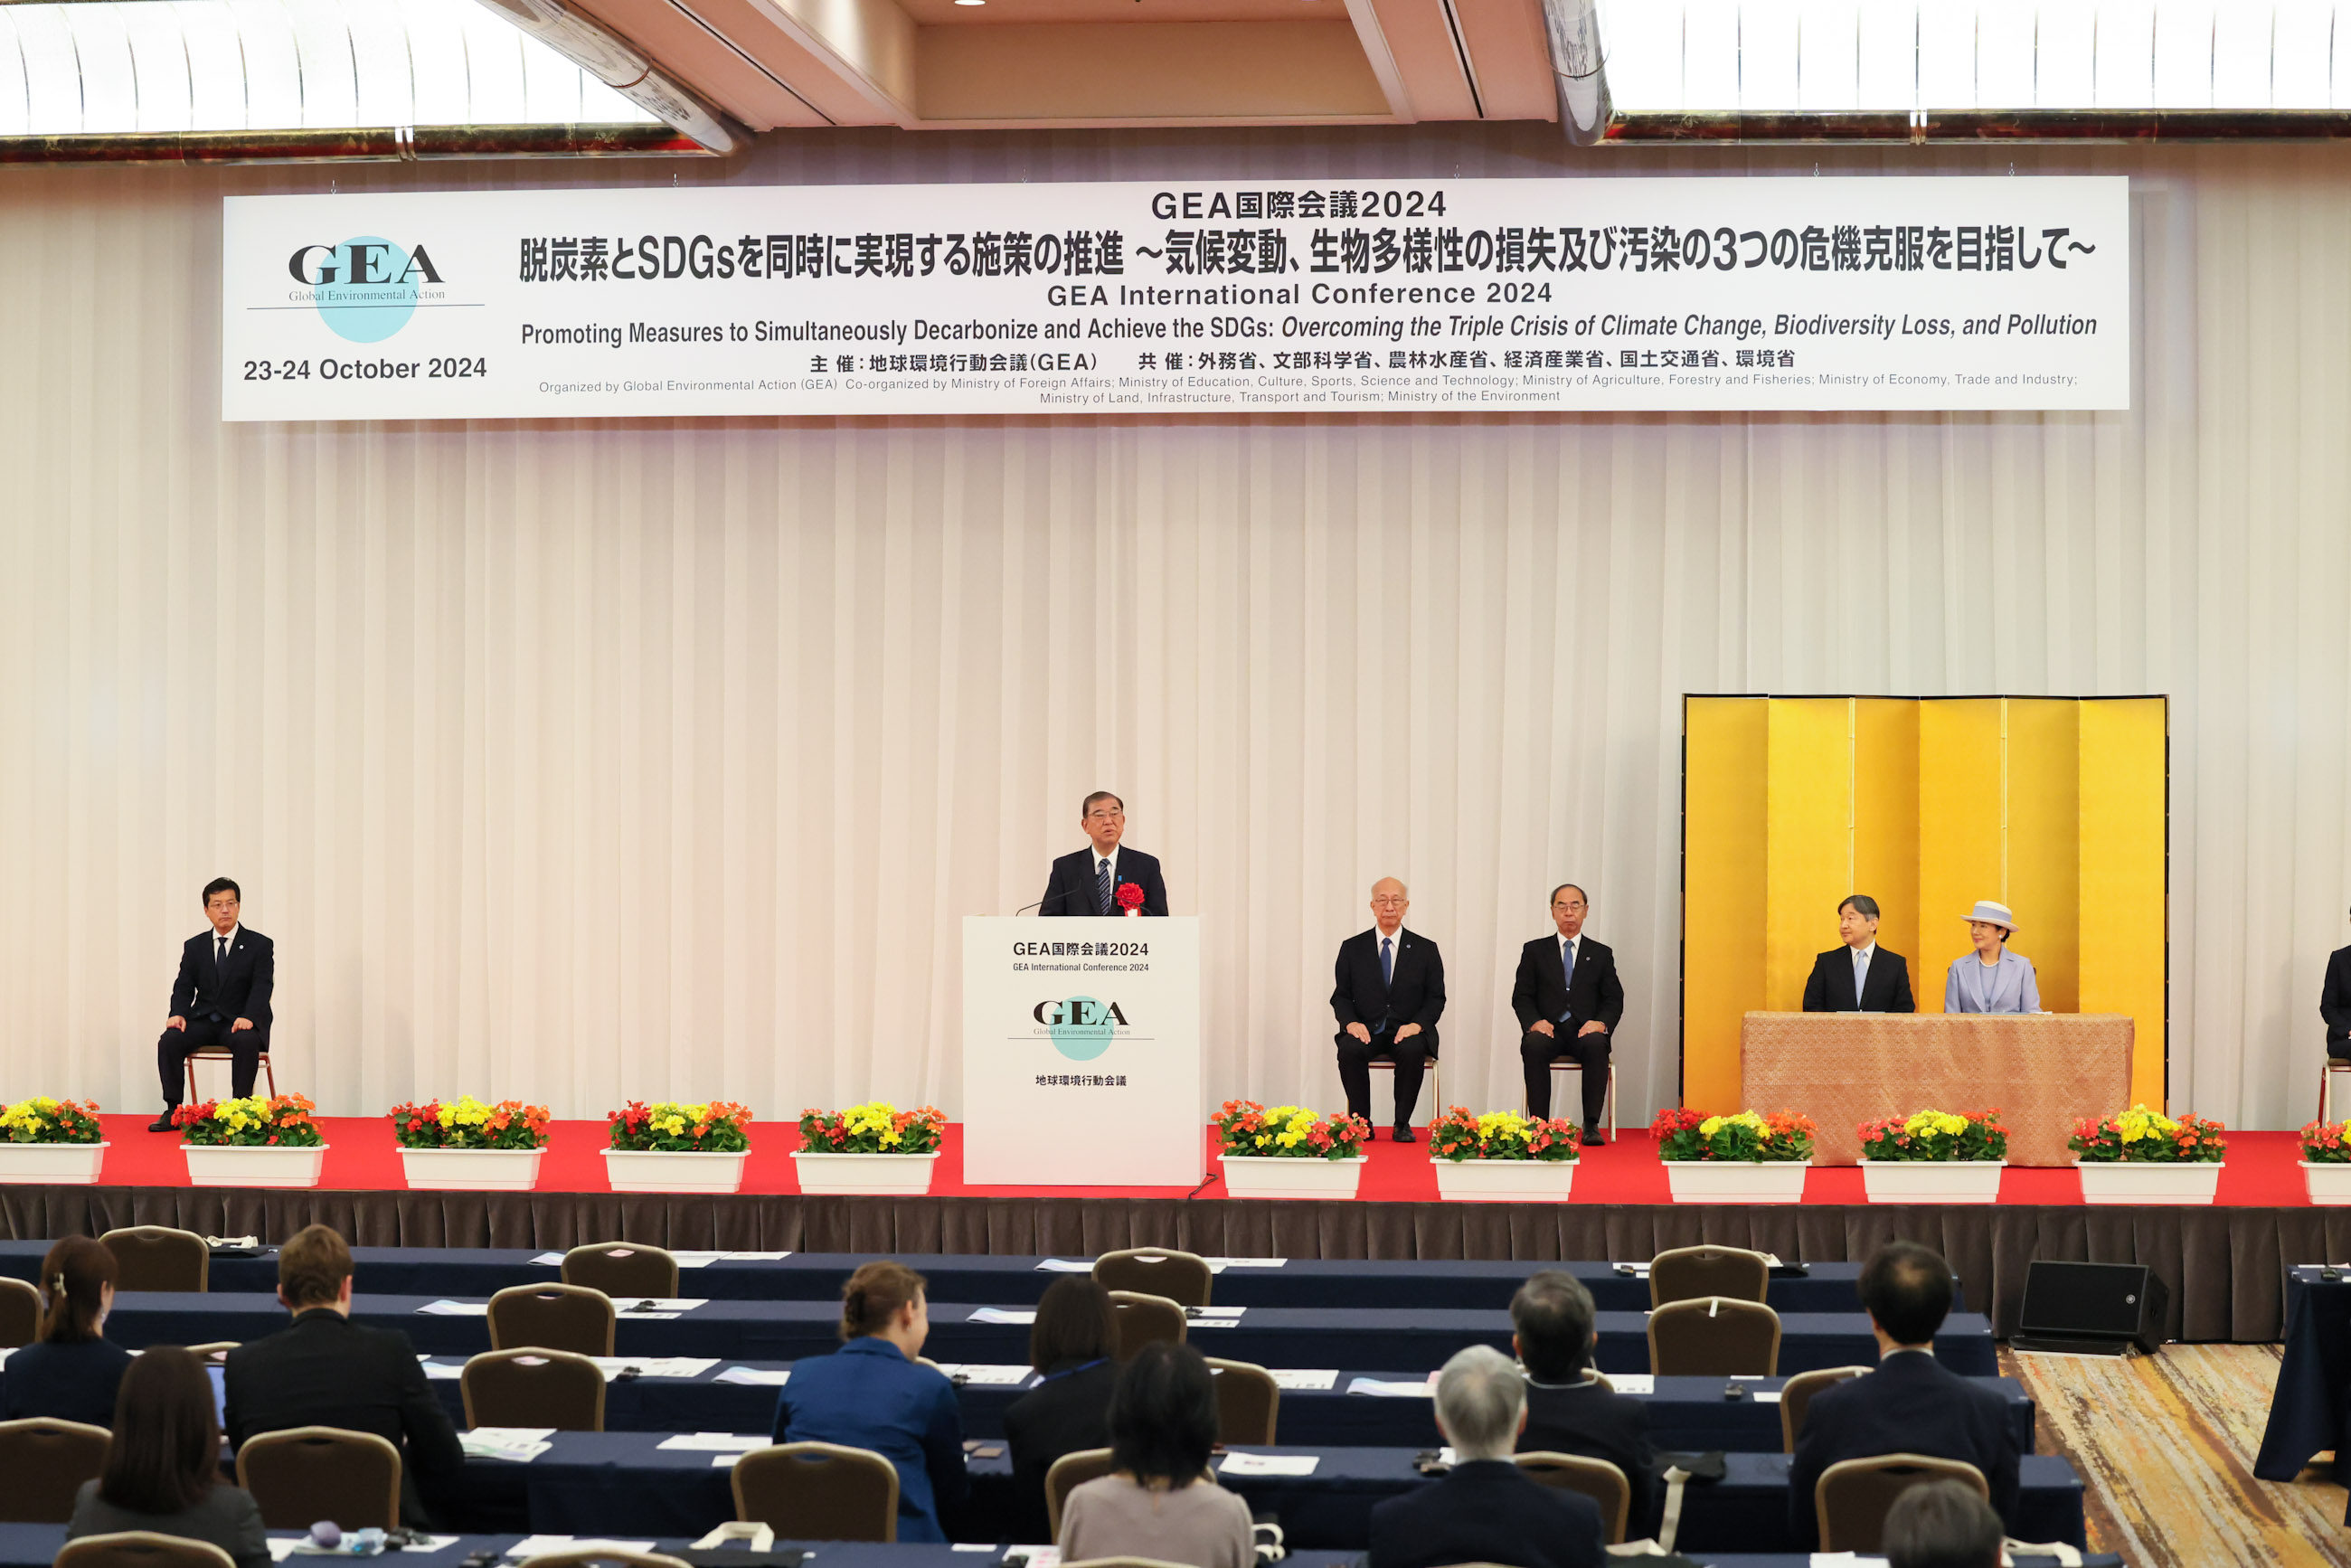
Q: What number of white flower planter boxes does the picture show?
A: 11